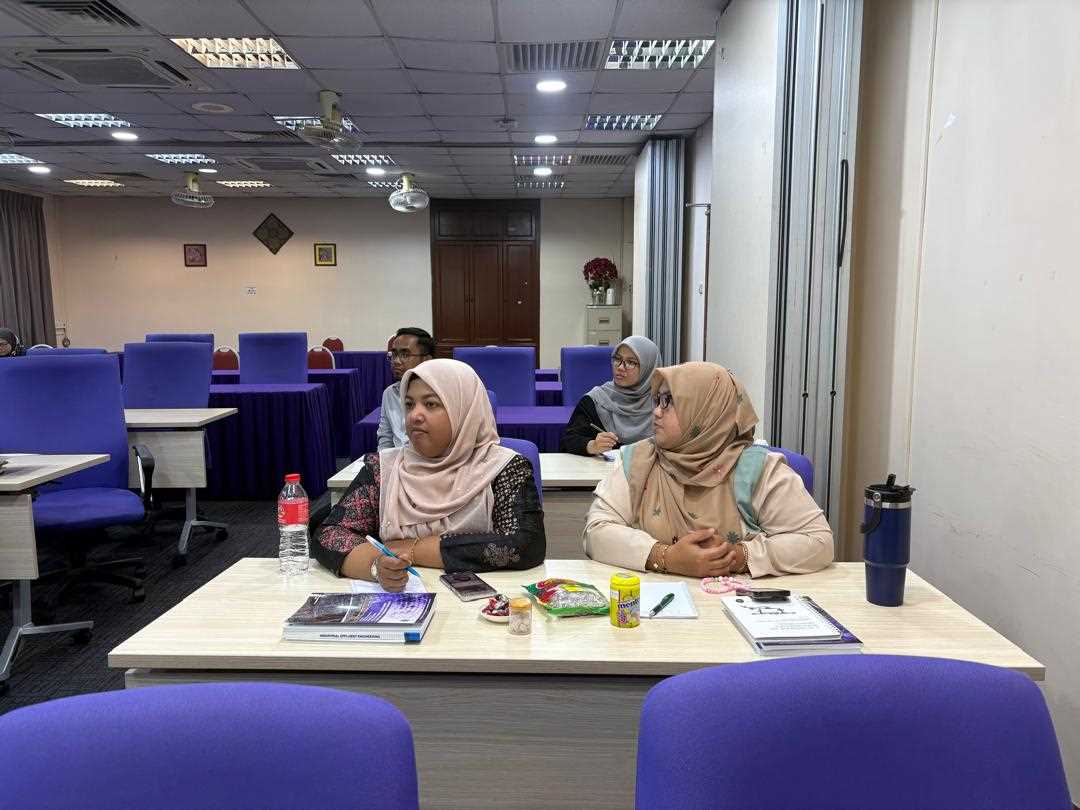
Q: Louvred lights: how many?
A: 13